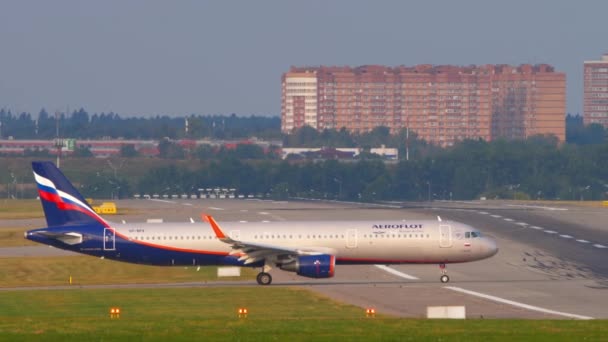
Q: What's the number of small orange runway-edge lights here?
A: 3